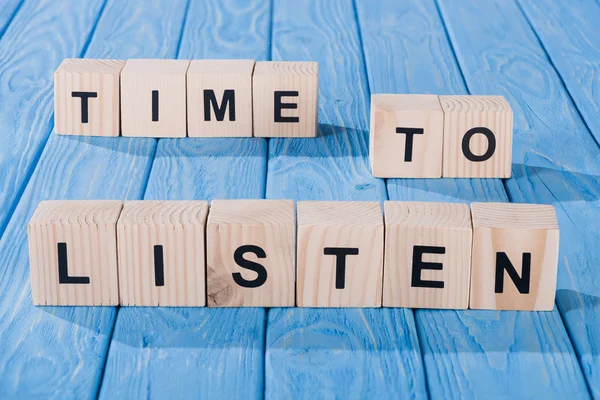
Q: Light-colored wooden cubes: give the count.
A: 12